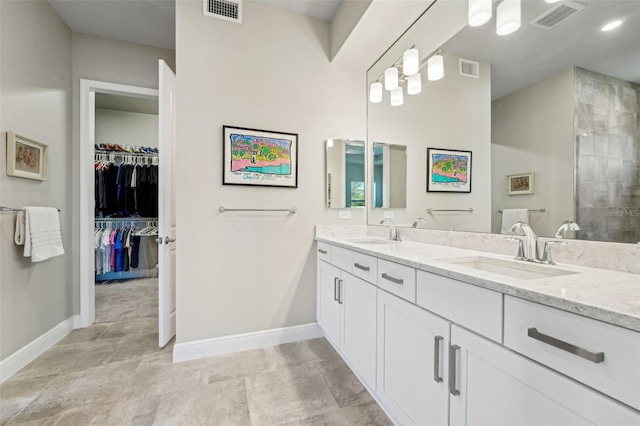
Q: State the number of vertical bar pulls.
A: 4